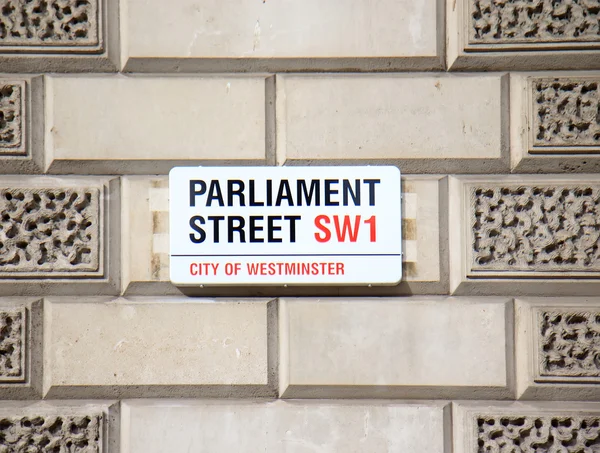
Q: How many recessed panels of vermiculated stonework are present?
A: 10